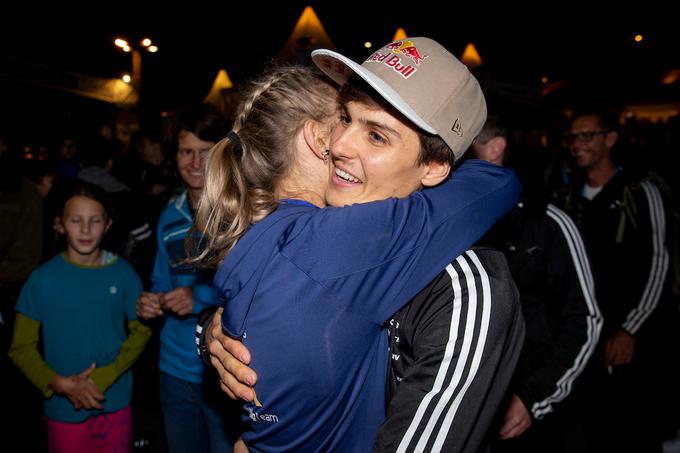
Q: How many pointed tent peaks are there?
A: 4